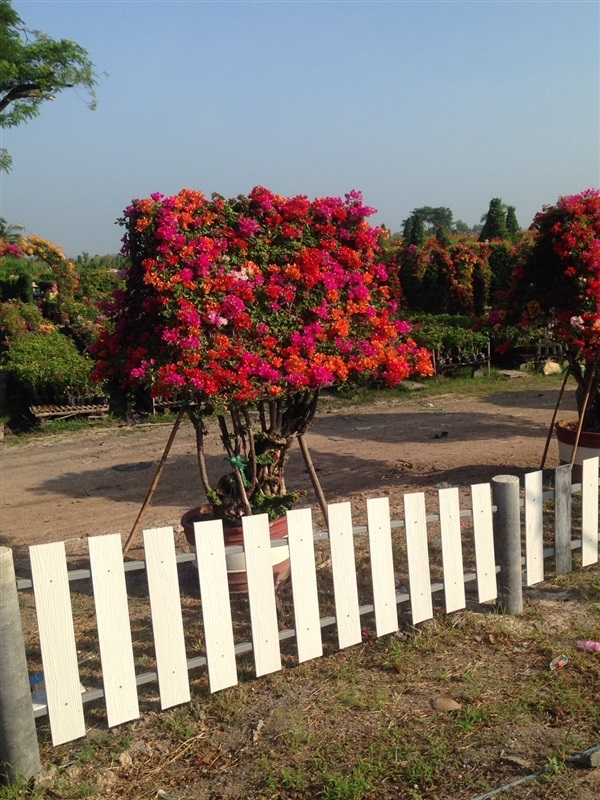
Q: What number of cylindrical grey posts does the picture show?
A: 2